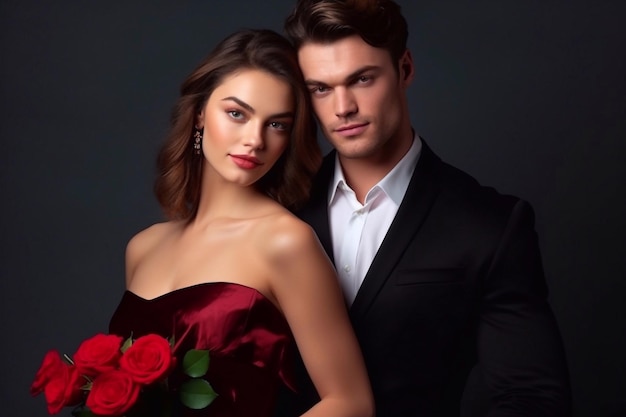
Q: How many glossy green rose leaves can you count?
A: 2